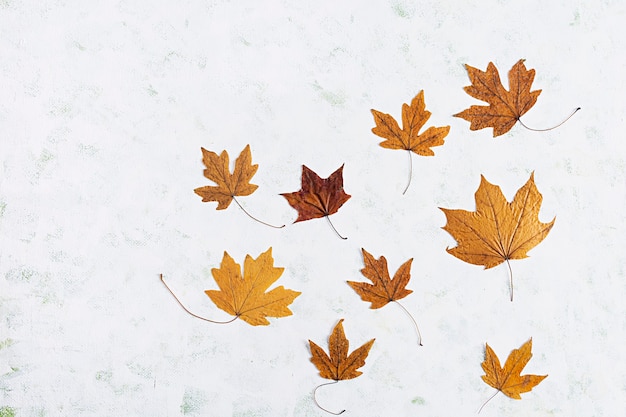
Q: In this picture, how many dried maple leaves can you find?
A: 9